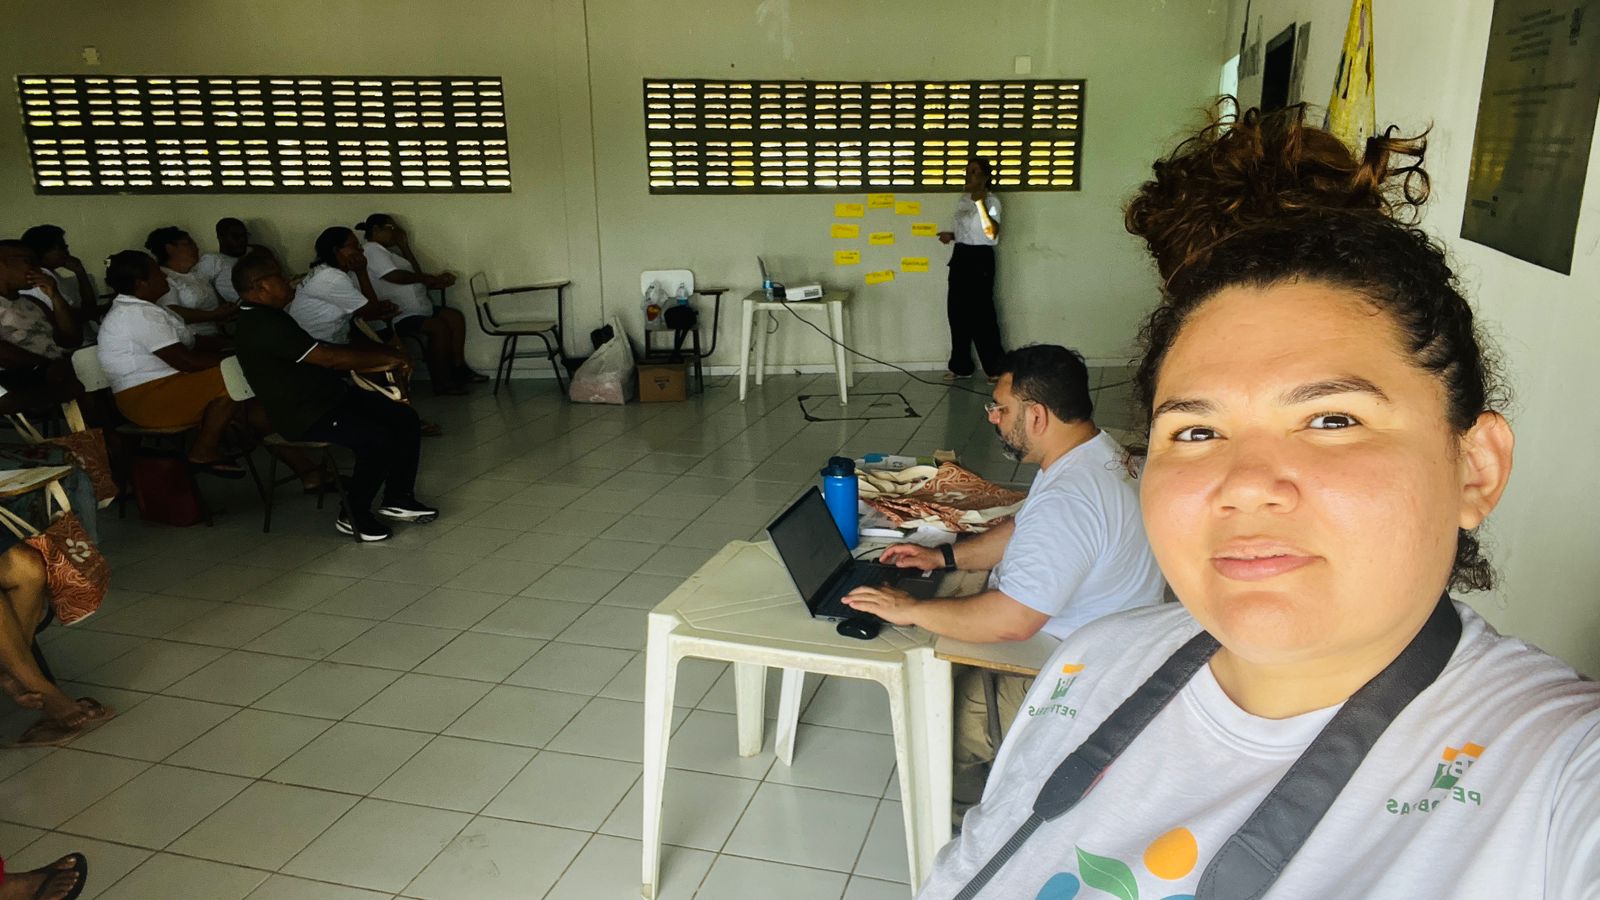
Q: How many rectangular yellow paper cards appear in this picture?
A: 9